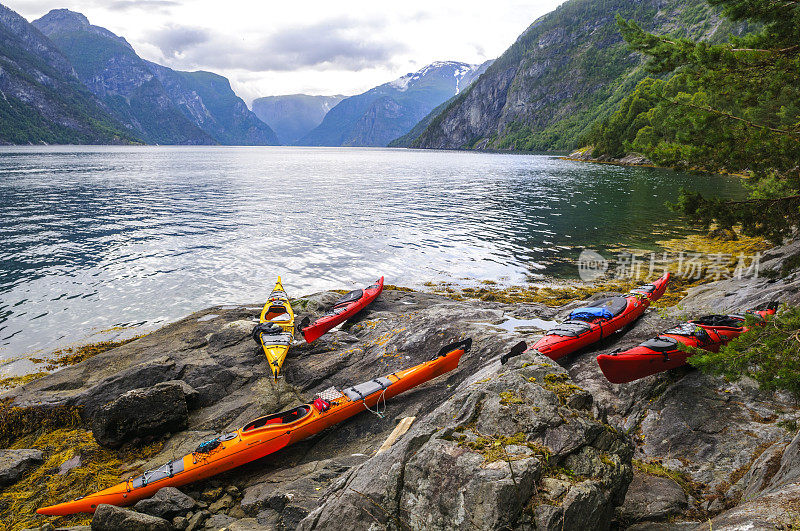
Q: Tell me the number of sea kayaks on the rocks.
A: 5